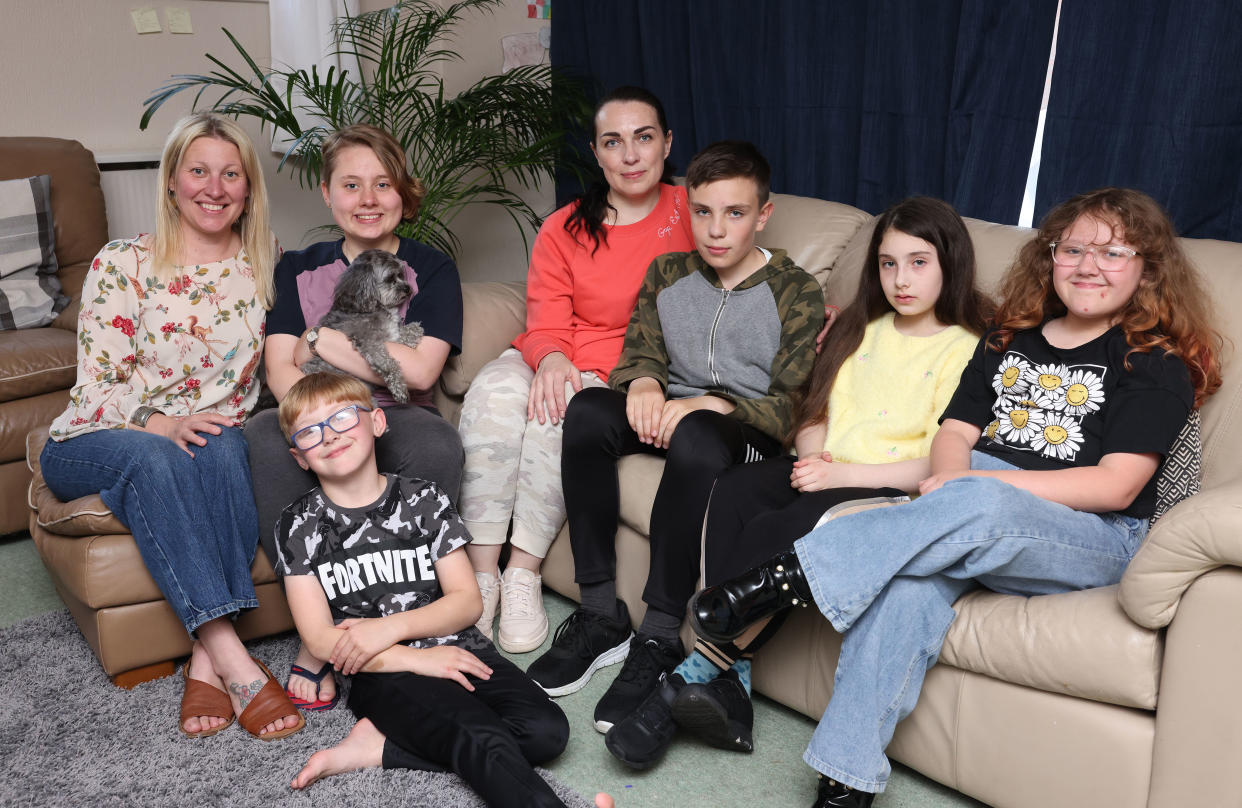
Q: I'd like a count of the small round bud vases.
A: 0